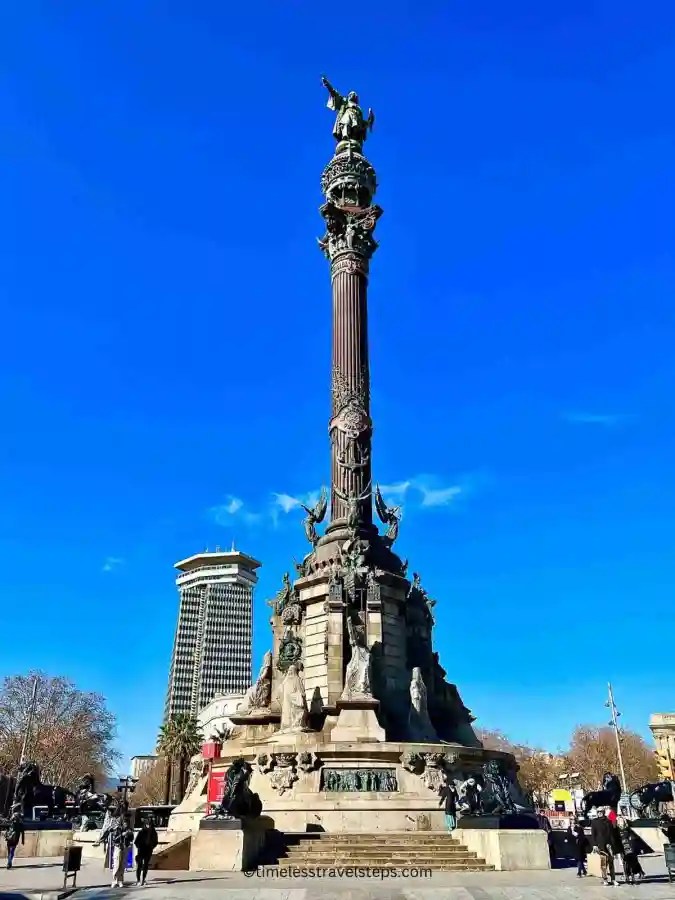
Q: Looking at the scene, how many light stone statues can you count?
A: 4